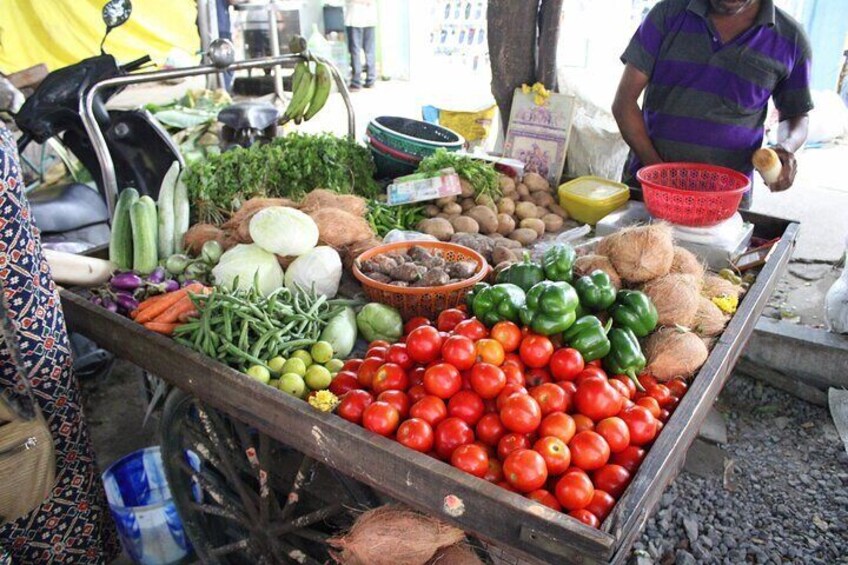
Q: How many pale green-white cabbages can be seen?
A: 3